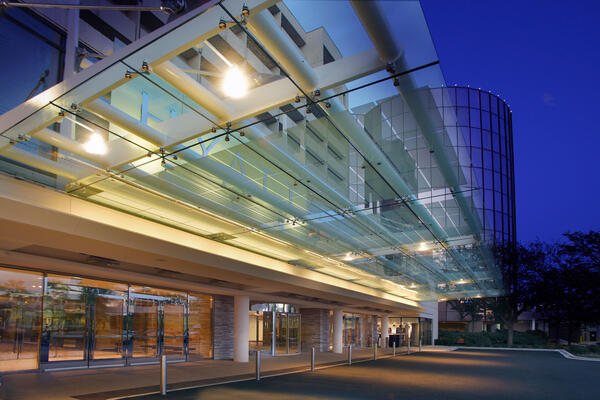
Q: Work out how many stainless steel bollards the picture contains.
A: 8